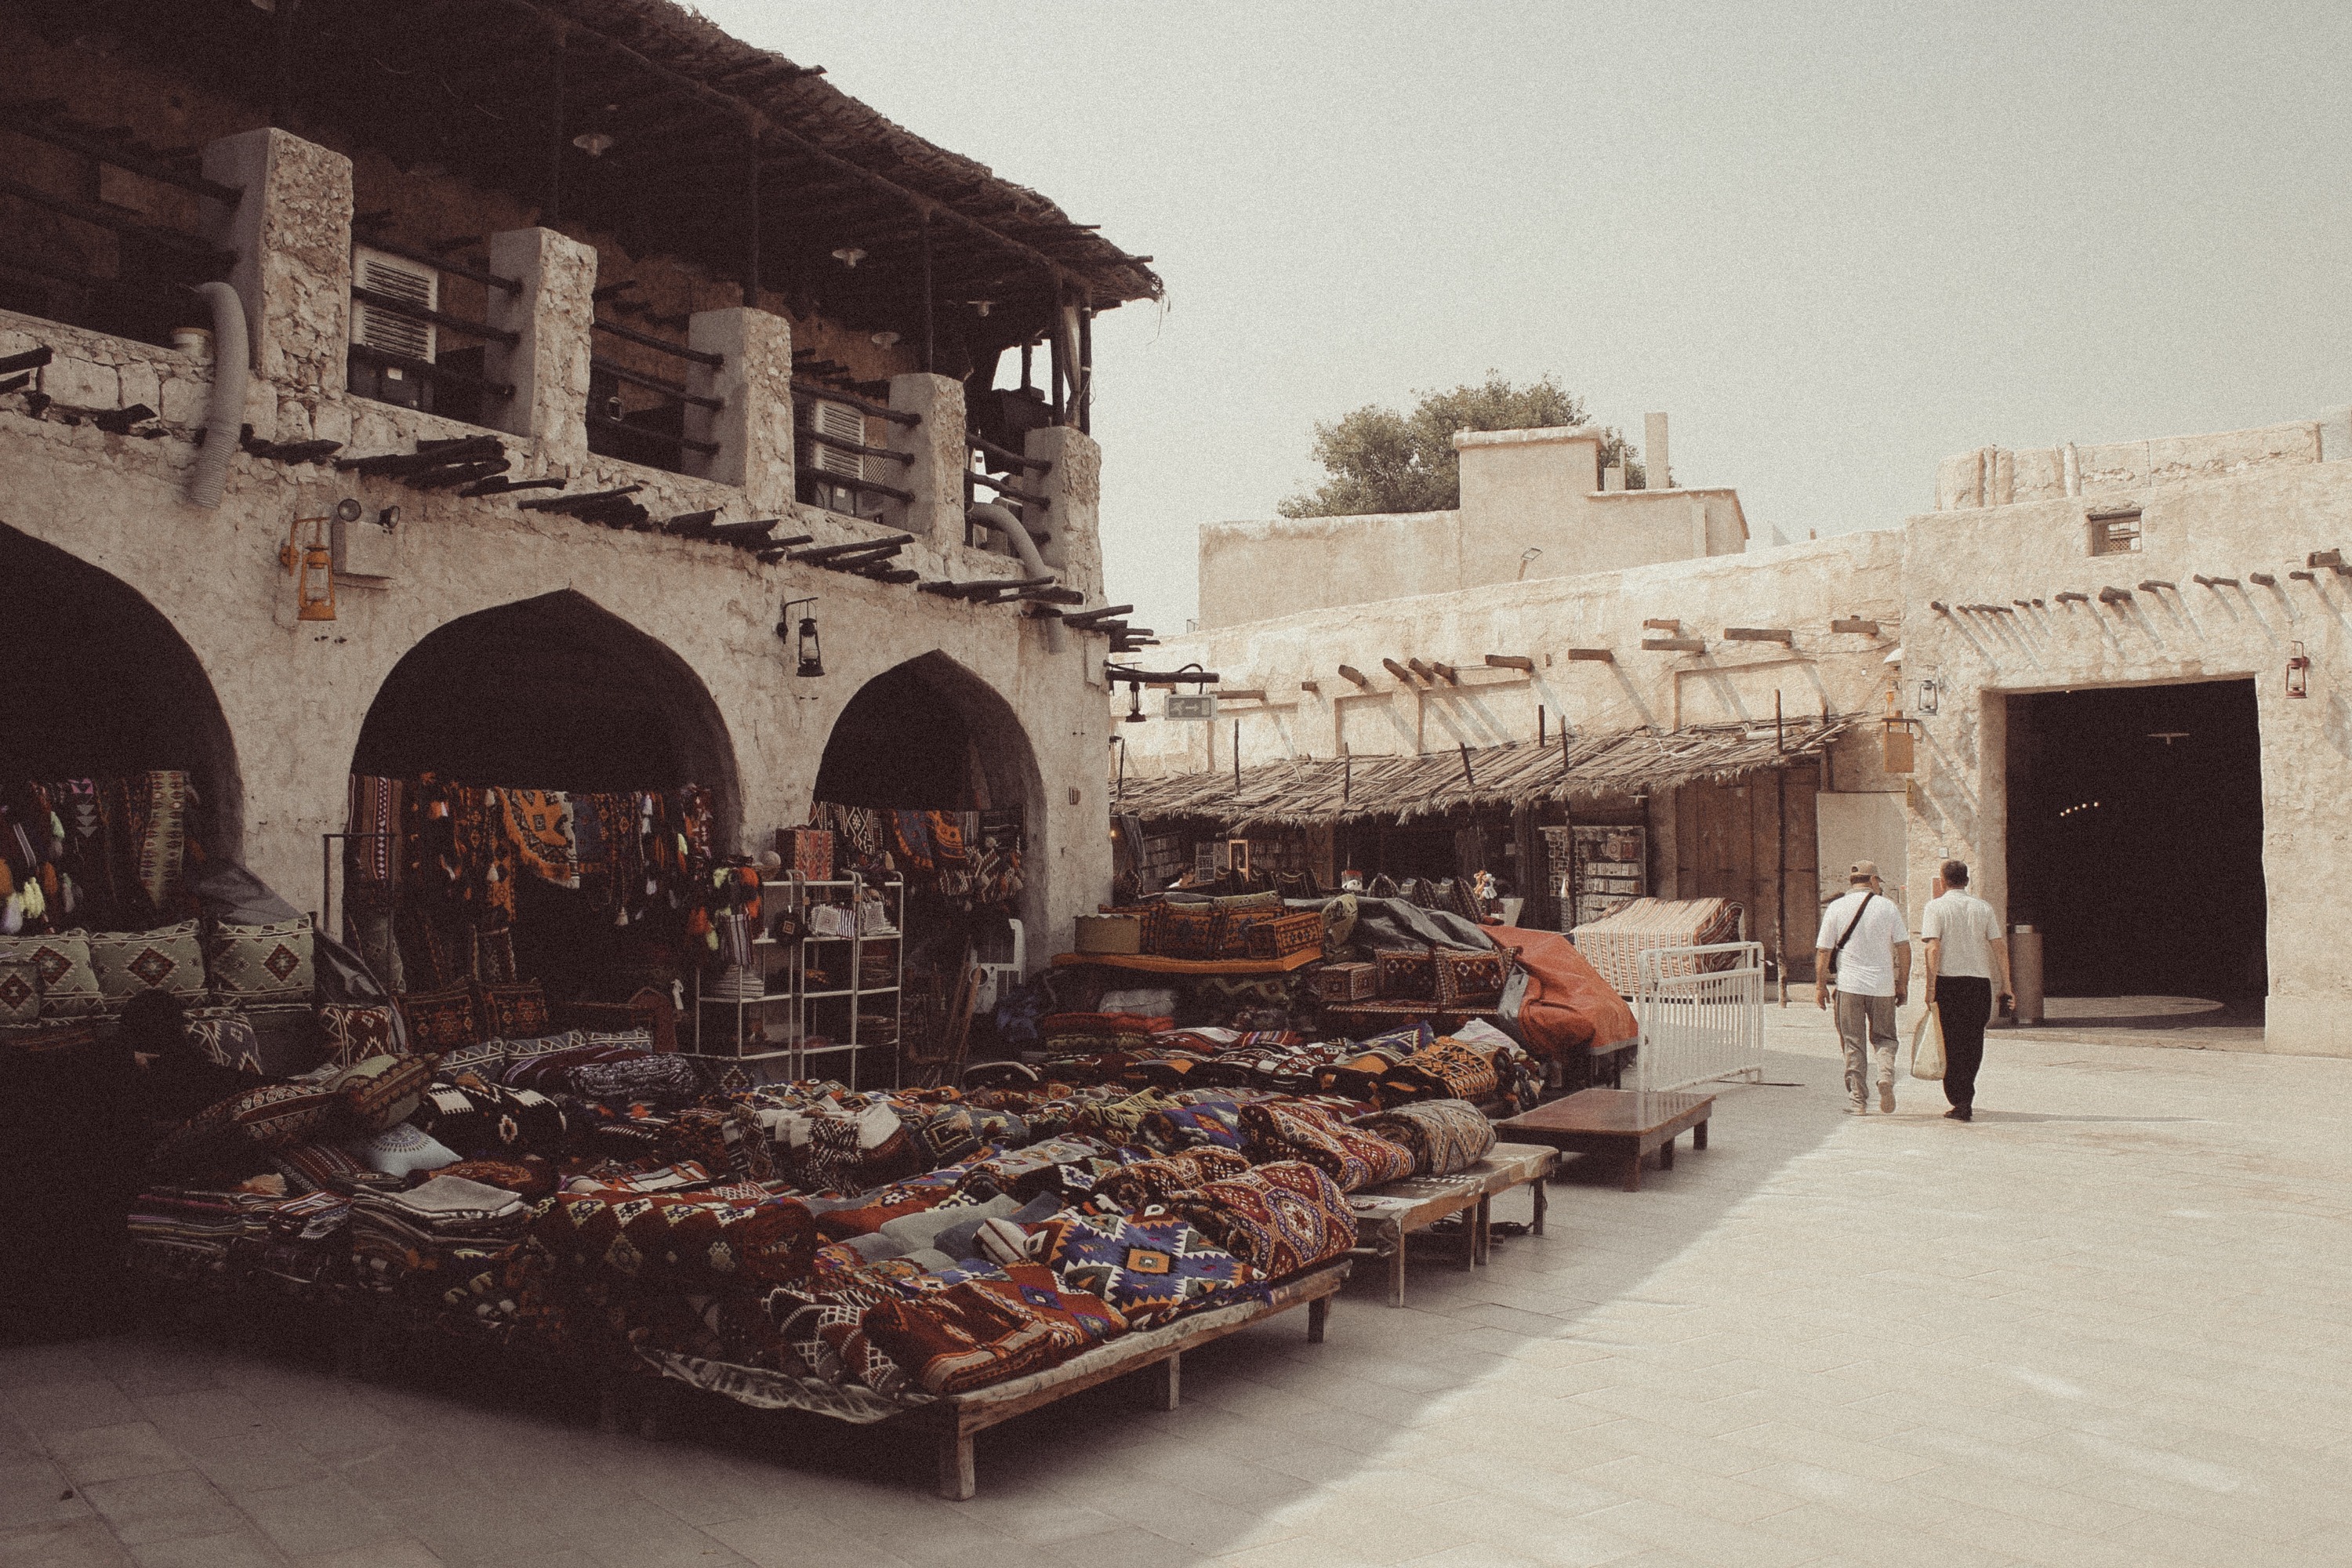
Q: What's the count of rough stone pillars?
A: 5